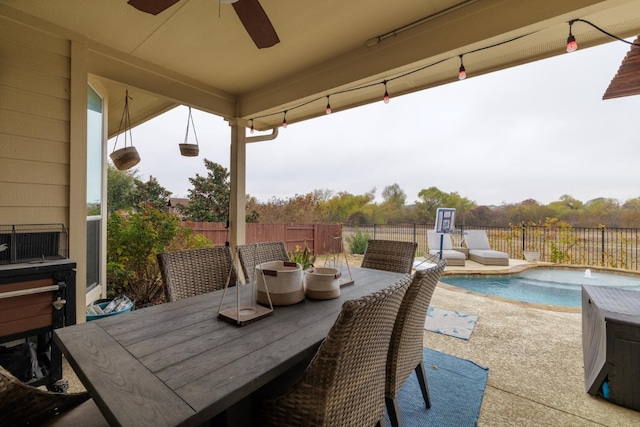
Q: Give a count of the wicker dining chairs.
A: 6